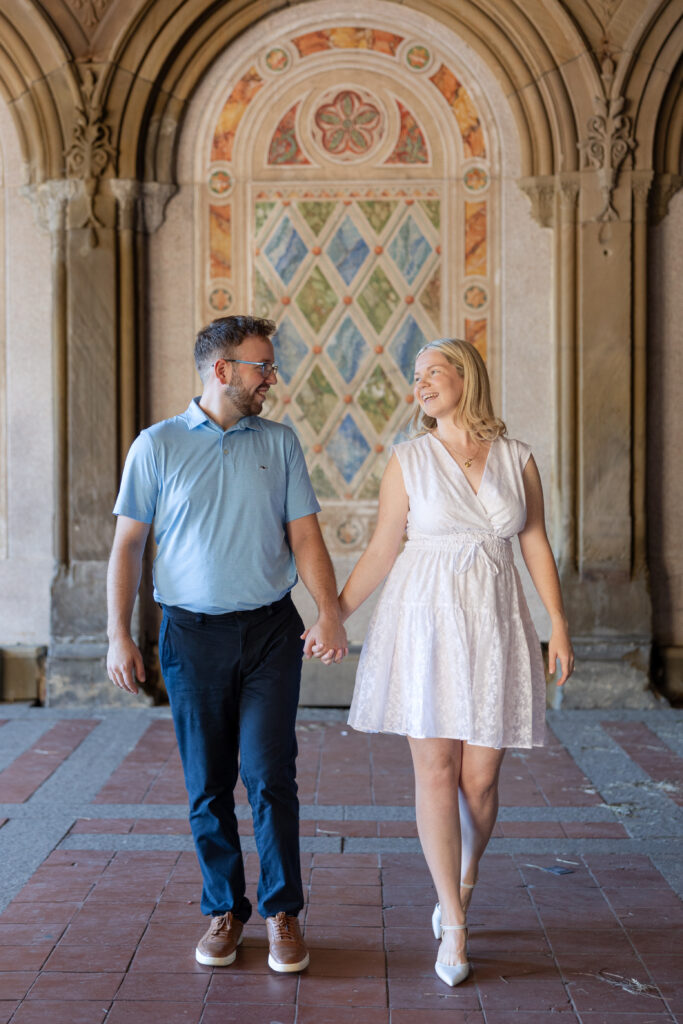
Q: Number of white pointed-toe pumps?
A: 2